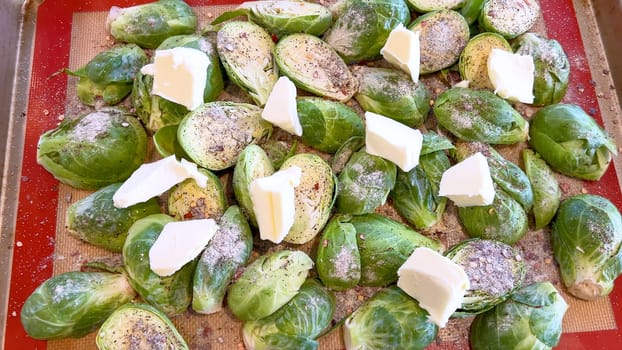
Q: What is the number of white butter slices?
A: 10